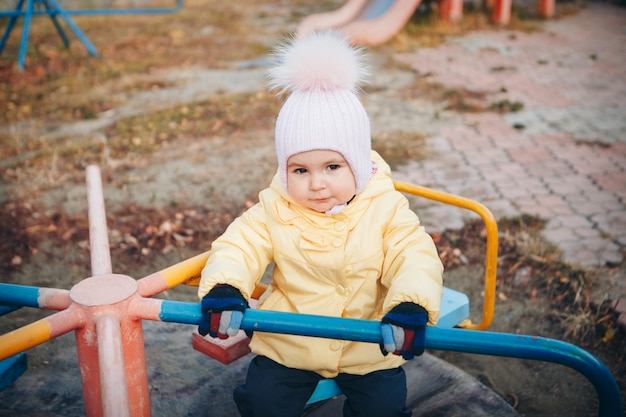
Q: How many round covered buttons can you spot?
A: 4